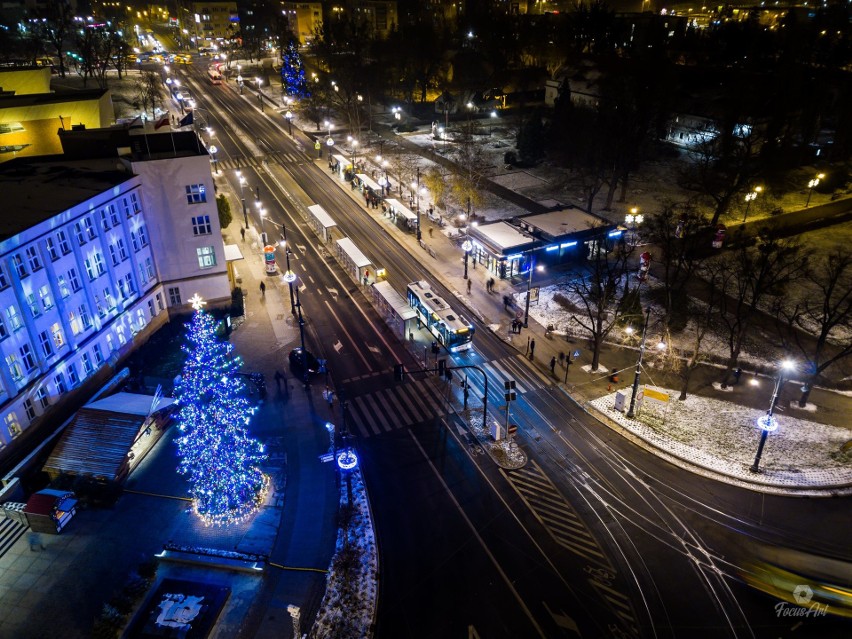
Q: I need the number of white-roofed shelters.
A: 6